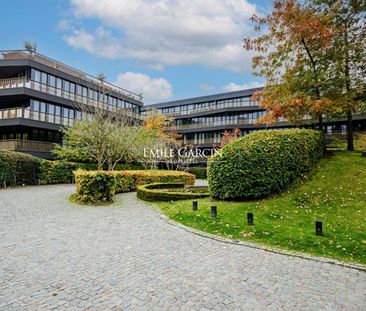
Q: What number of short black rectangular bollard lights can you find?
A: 4